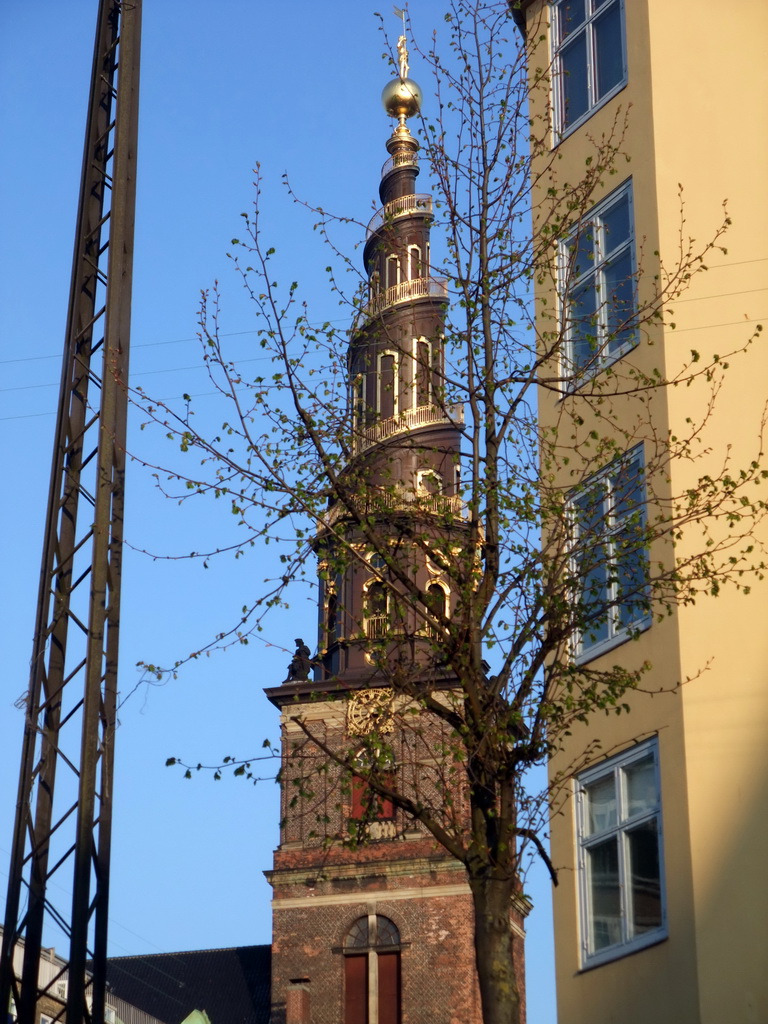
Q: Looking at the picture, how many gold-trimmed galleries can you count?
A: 5